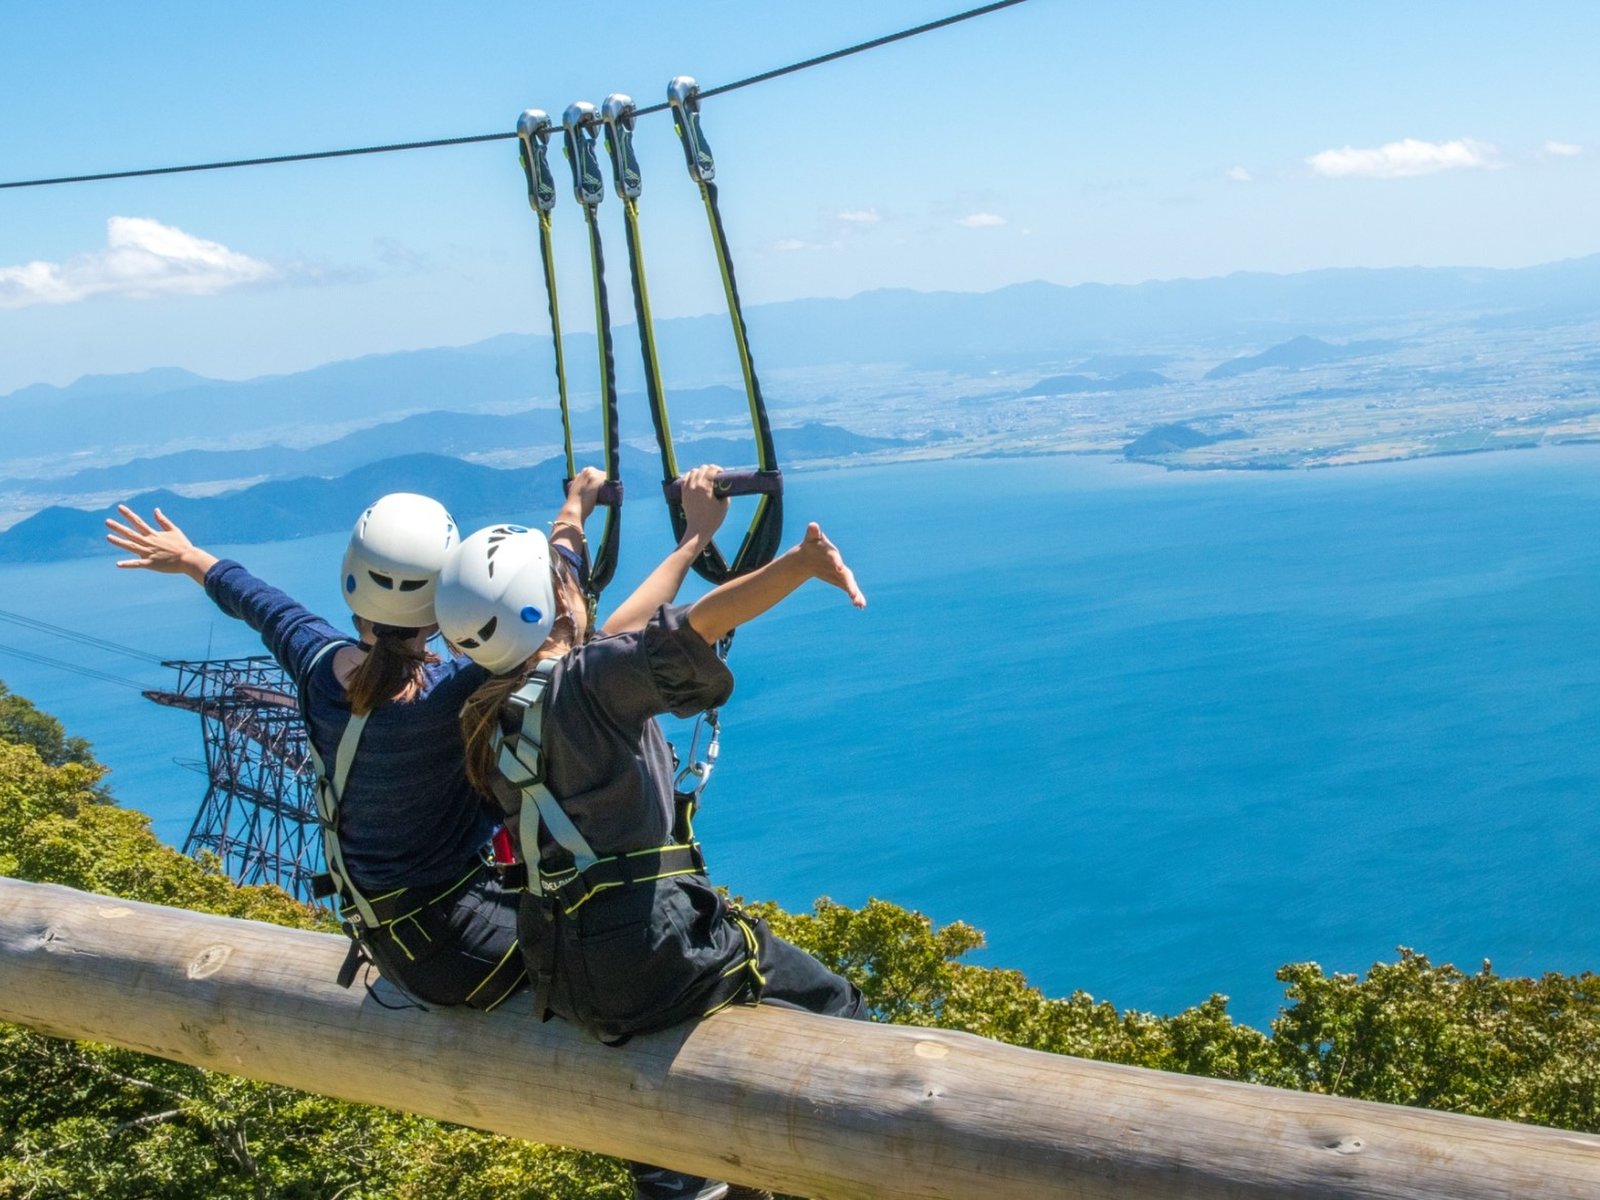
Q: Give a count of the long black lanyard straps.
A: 4